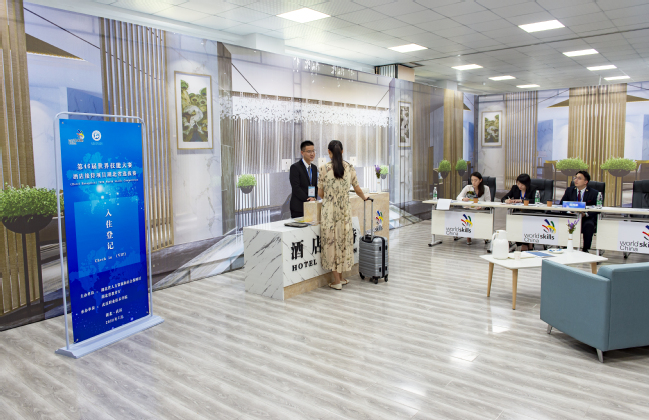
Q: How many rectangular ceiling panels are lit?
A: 9